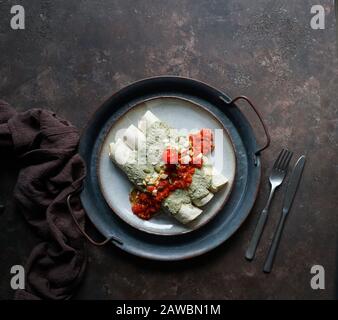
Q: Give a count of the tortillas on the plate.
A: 3